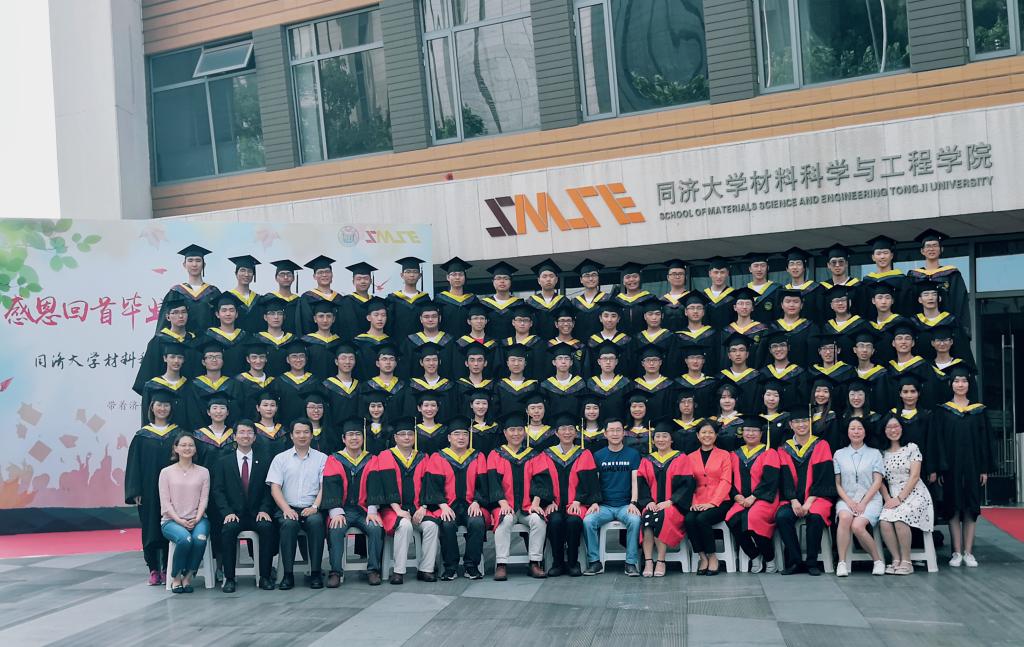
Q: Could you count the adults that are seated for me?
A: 15